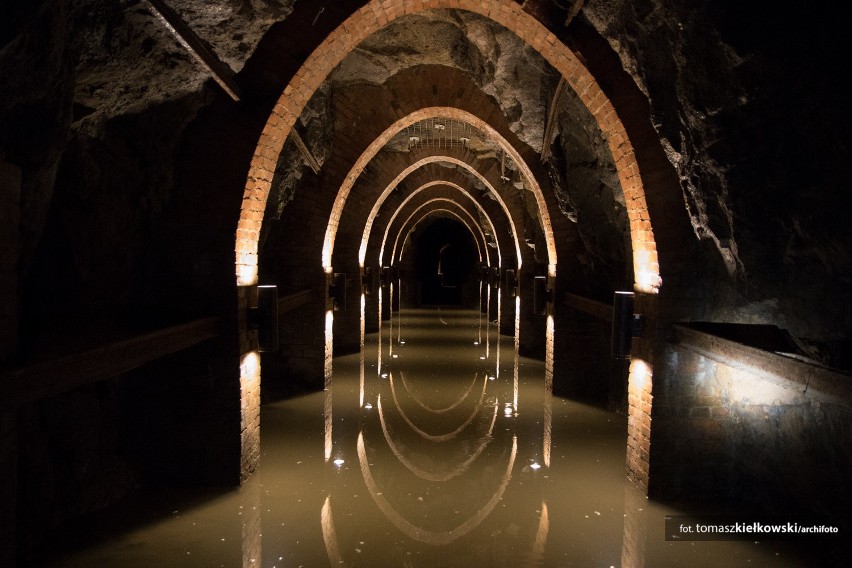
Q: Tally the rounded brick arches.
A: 6